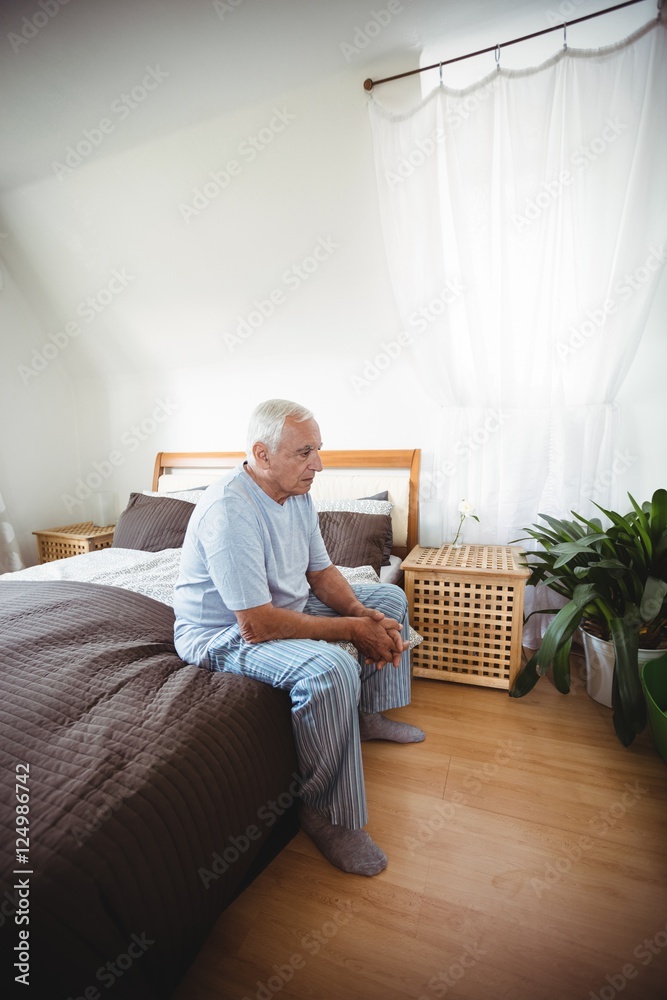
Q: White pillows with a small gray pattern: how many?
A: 2